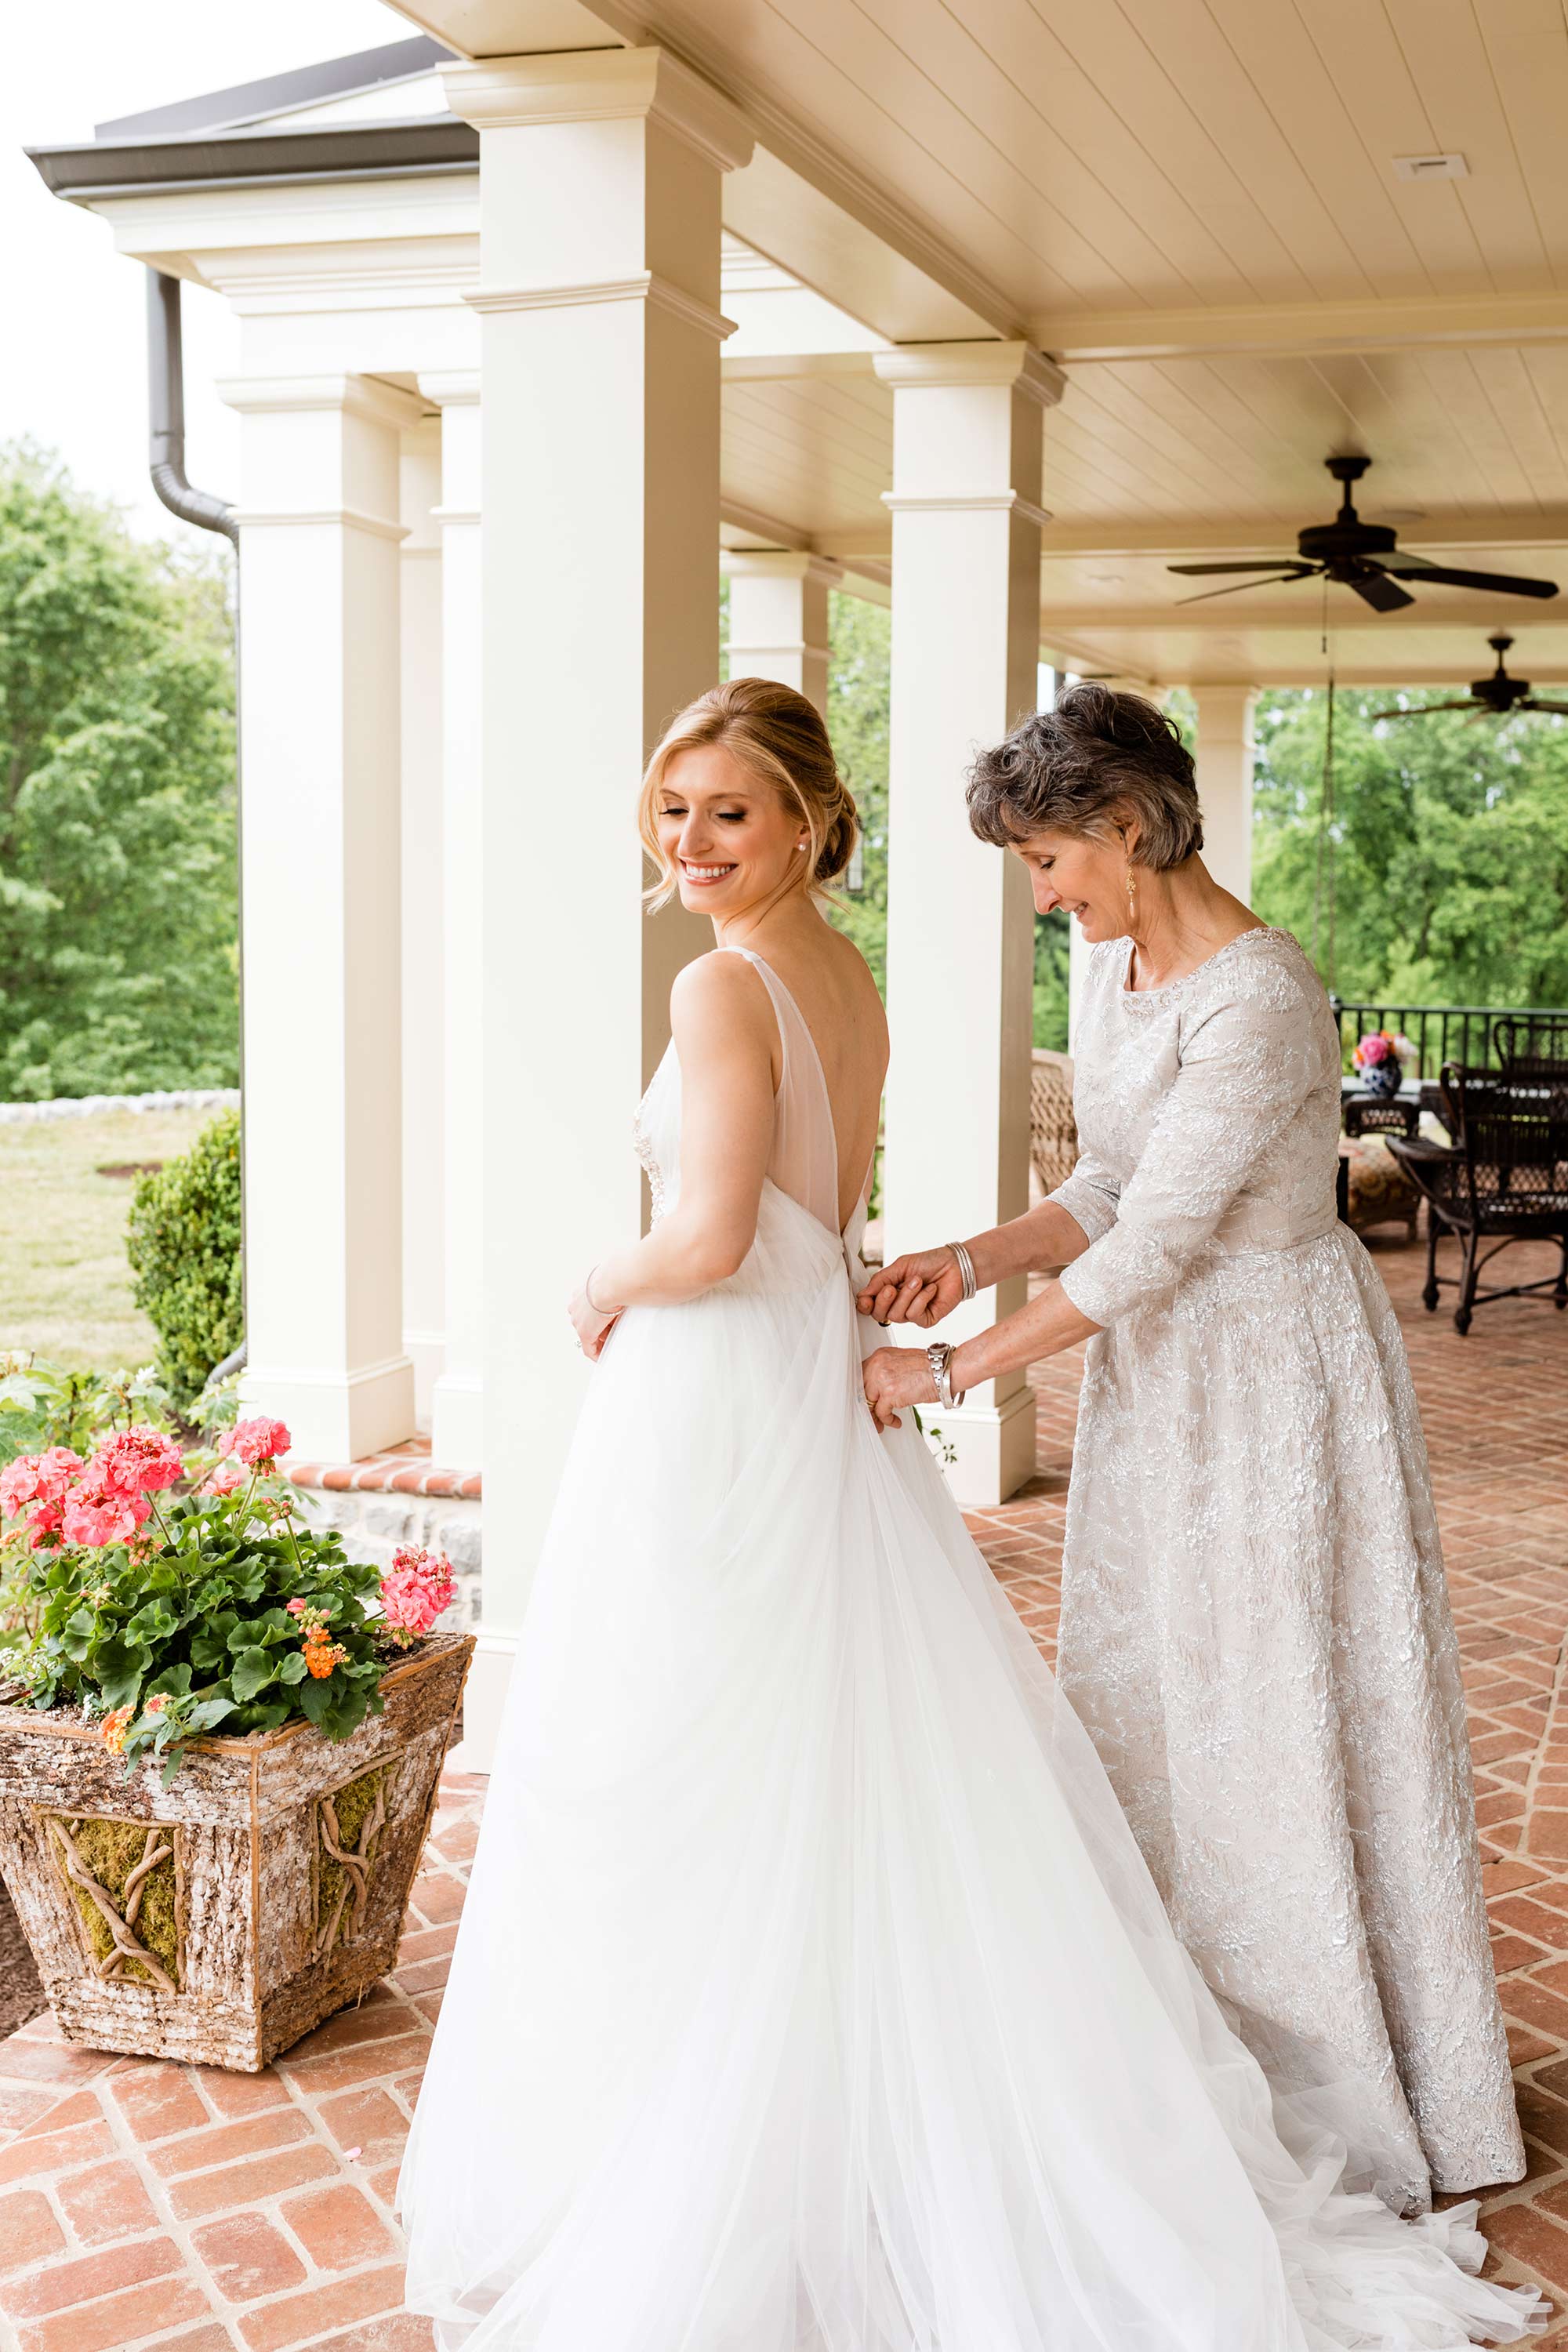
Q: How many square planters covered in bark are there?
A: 1